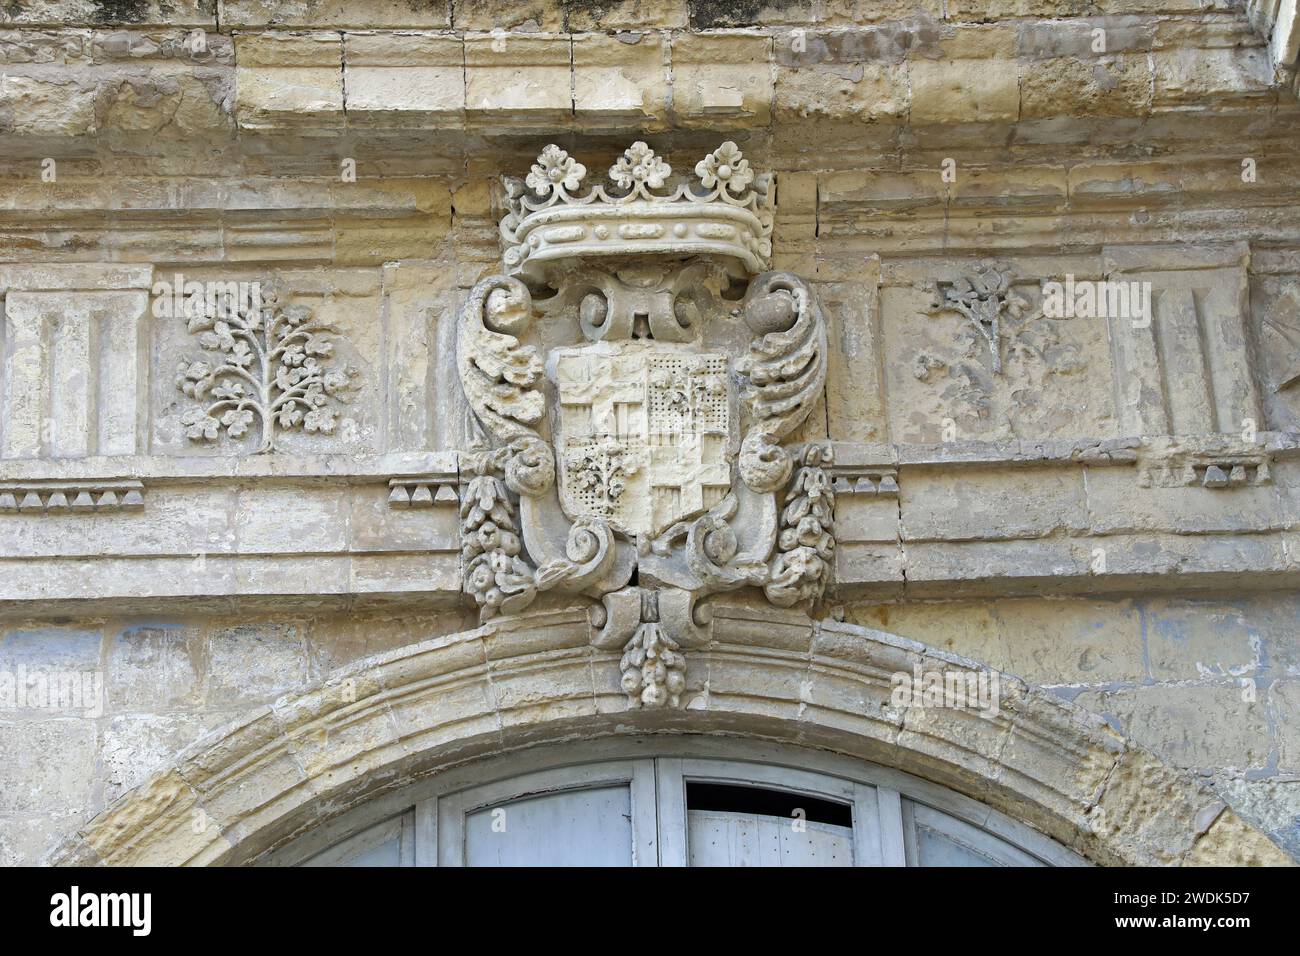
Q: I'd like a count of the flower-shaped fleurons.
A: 3